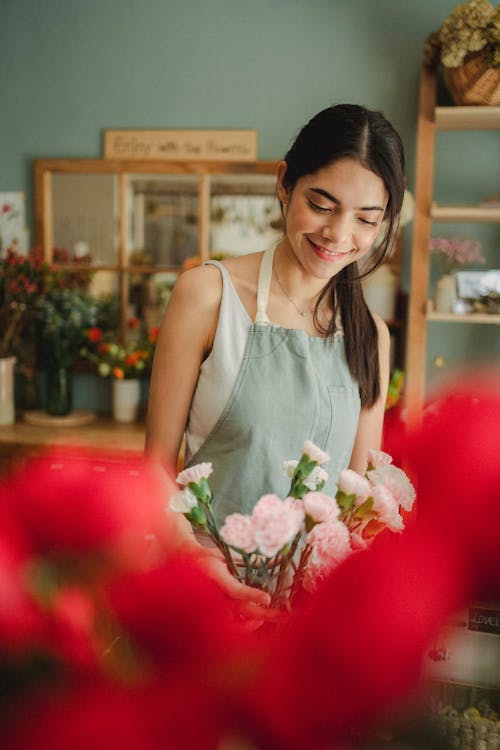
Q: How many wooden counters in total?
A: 1